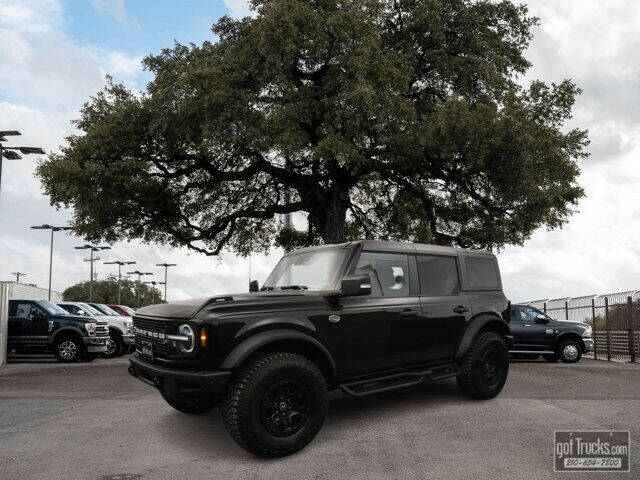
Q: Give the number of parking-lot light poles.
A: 7